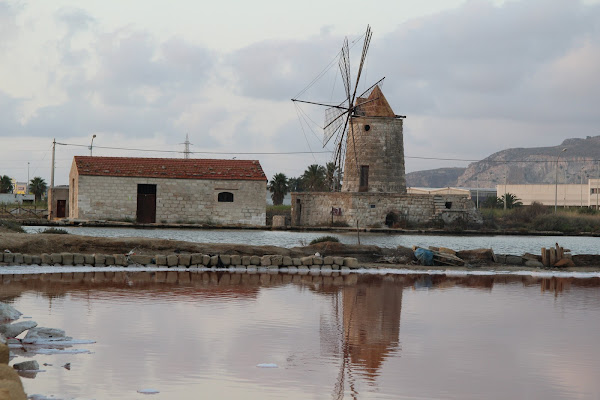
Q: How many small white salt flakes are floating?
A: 2